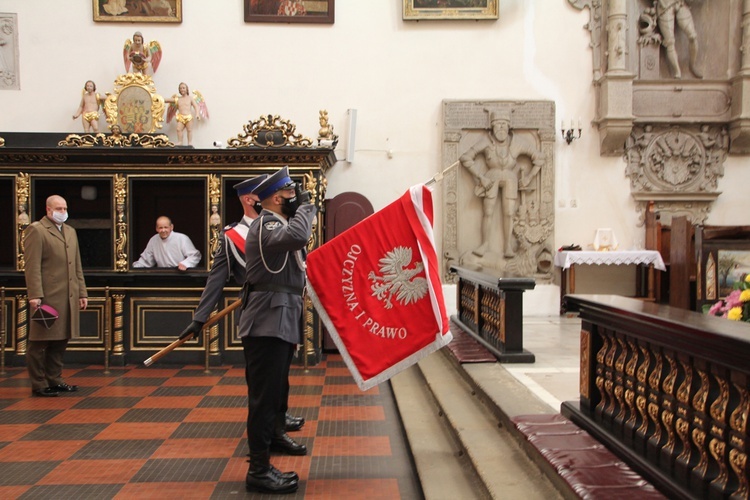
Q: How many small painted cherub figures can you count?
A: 3